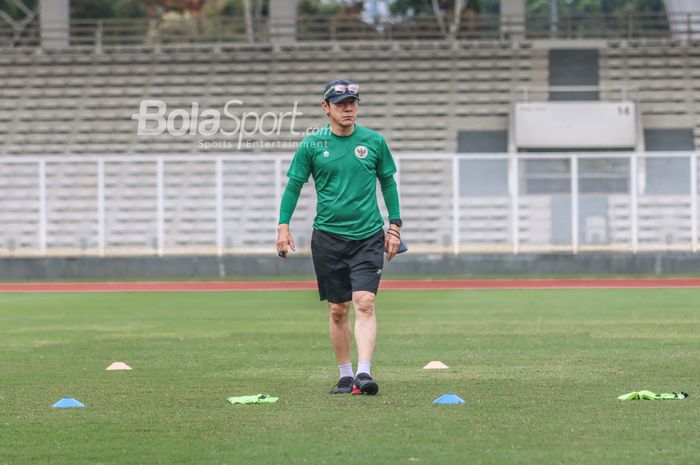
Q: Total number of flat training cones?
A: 4